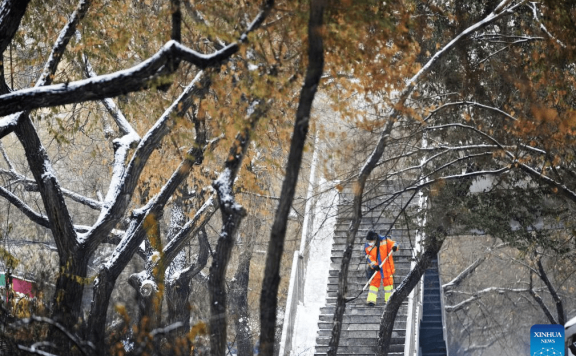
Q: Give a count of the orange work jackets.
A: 1